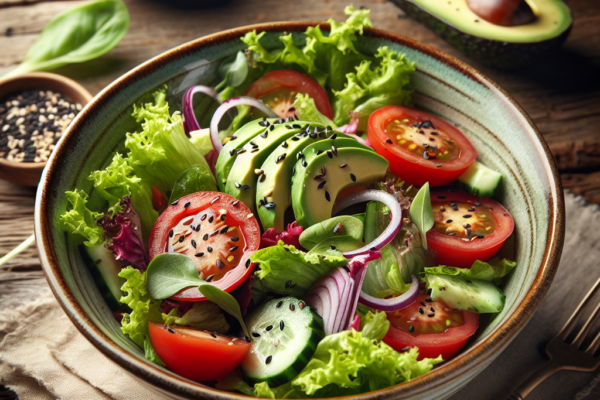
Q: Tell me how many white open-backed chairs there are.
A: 0